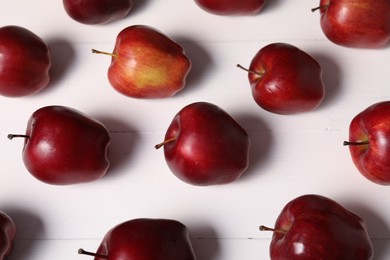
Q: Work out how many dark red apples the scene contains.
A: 11